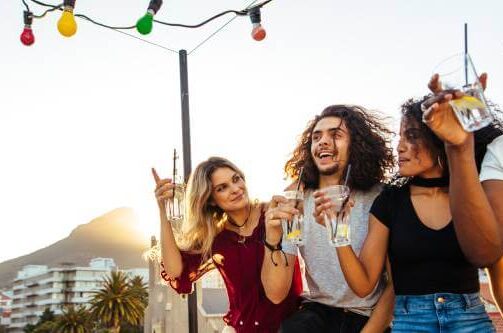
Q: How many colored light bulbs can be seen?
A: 4